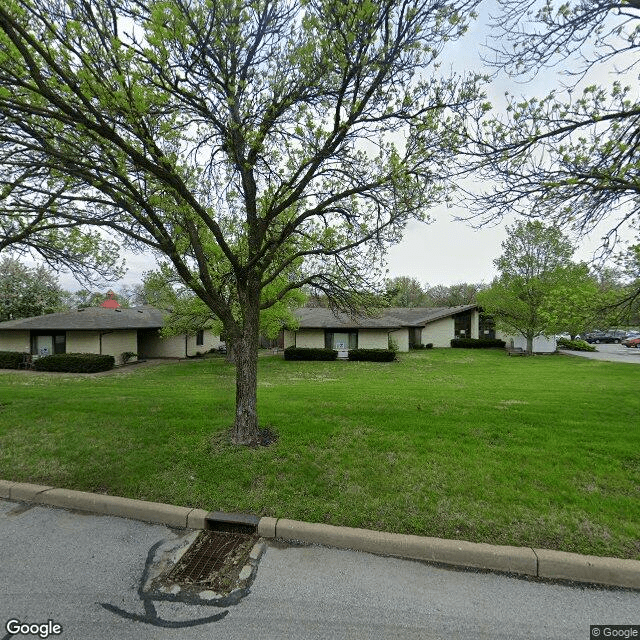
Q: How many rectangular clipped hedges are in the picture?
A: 5